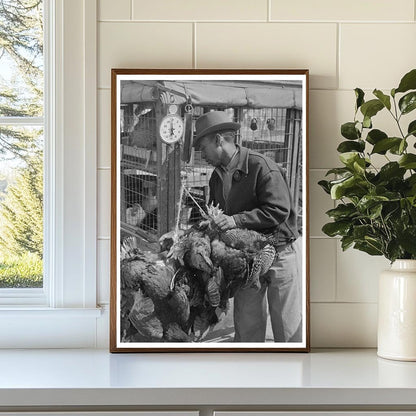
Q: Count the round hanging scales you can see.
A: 1